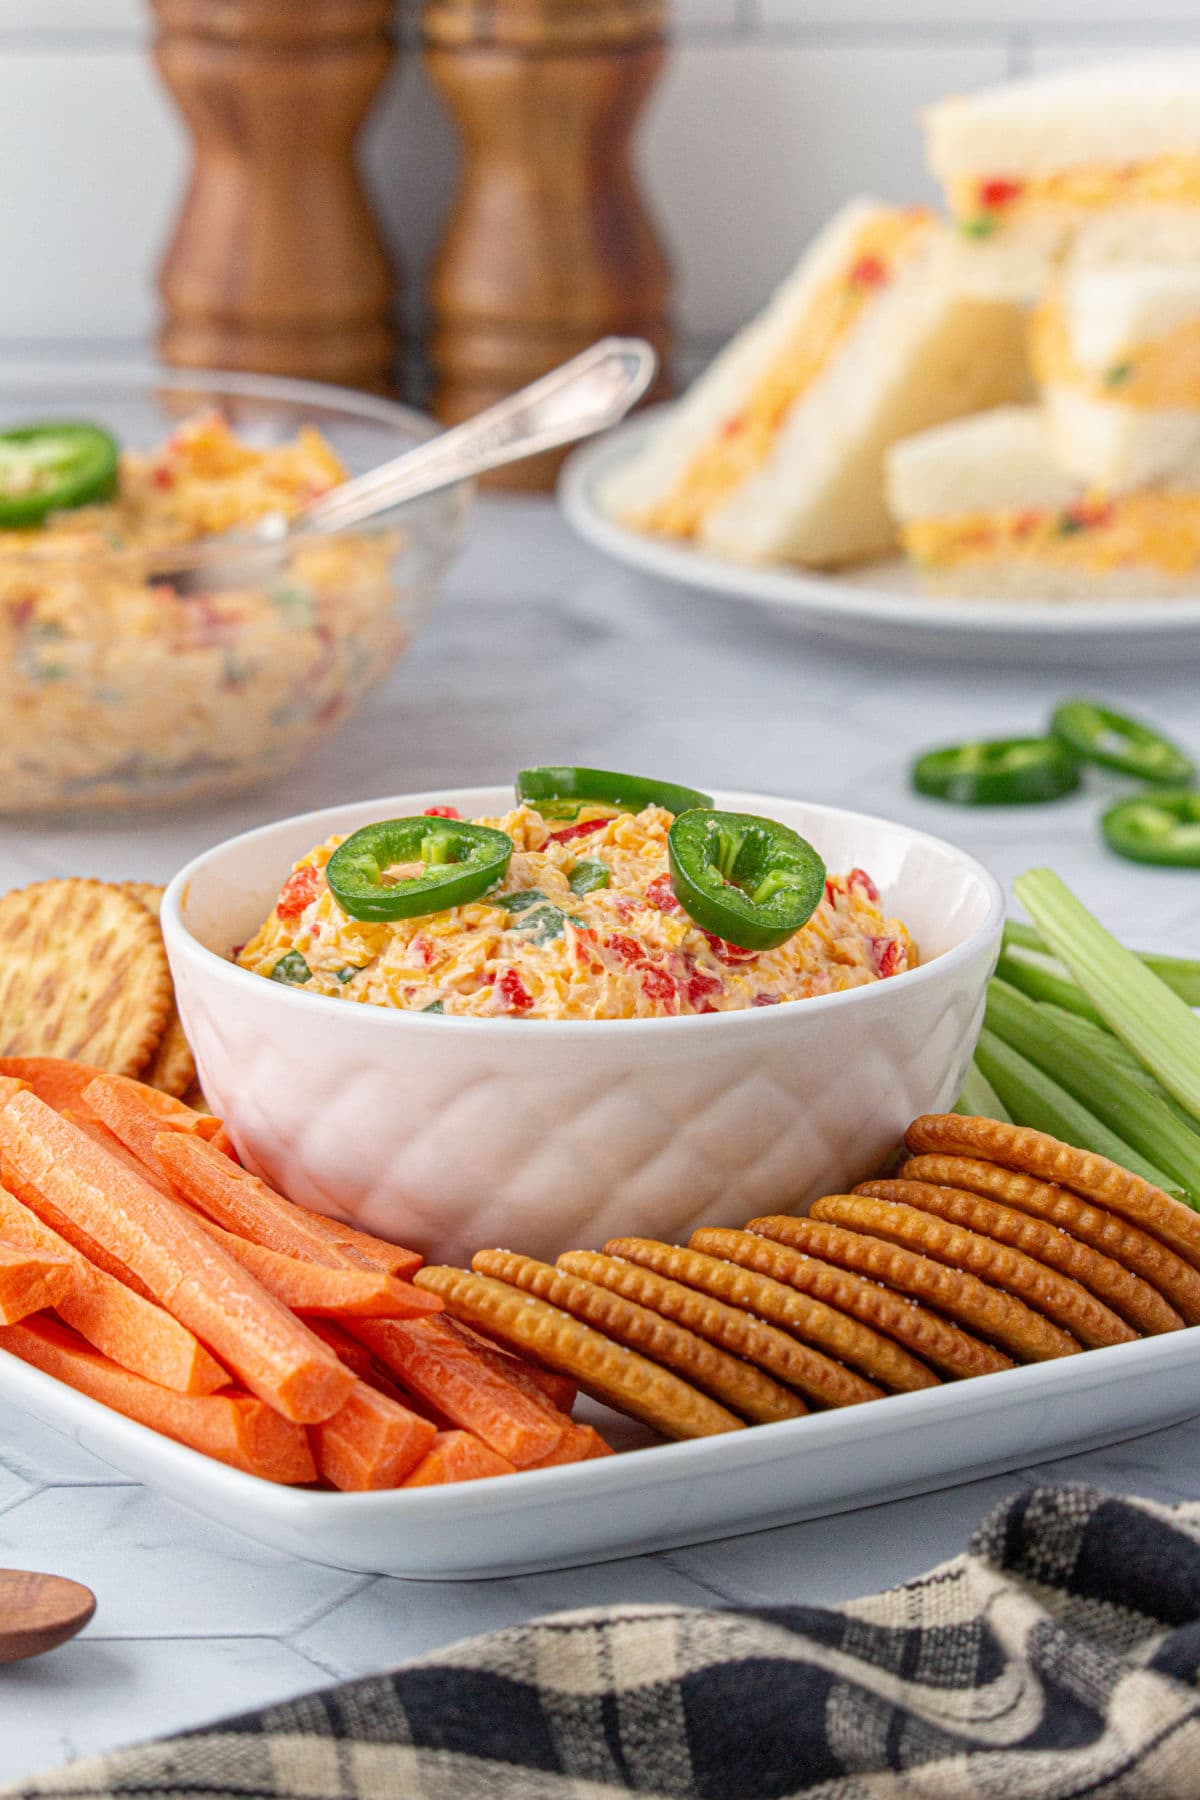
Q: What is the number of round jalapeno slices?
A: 7